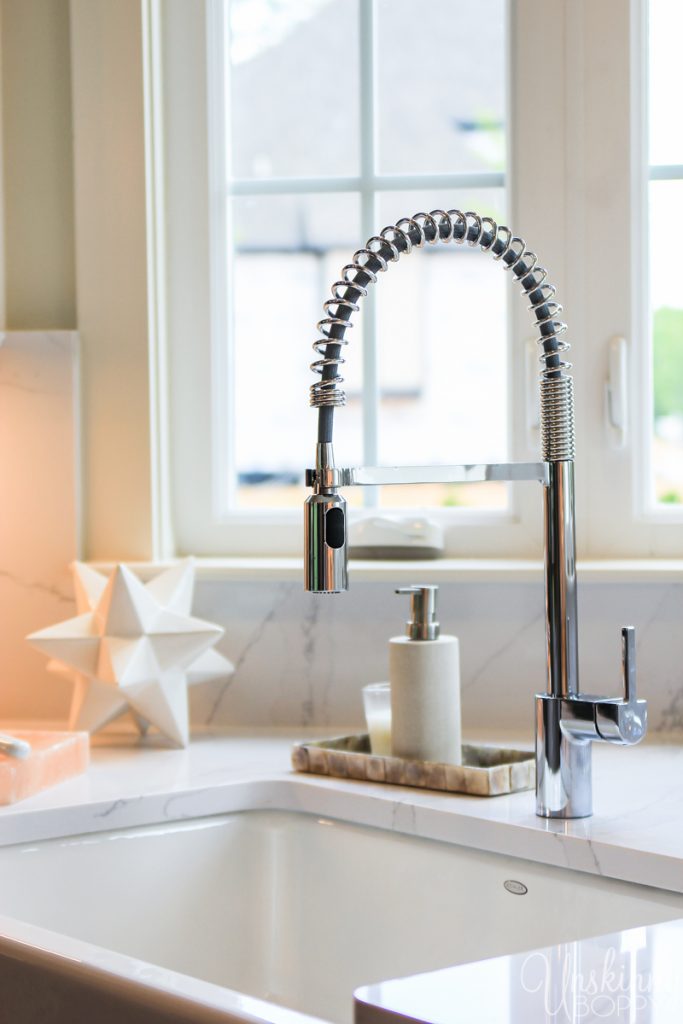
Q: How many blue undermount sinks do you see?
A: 0